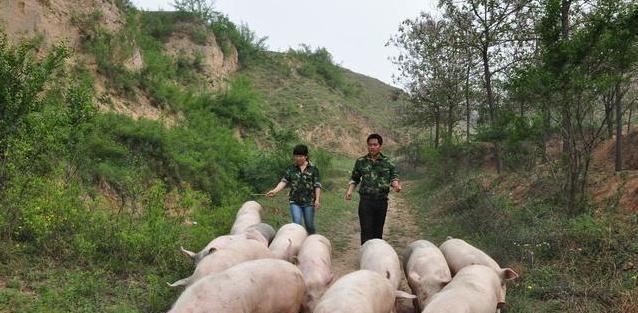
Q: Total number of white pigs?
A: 12